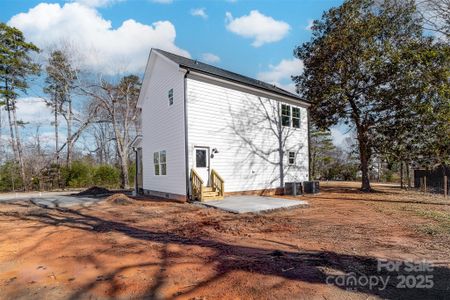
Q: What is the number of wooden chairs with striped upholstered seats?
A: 0